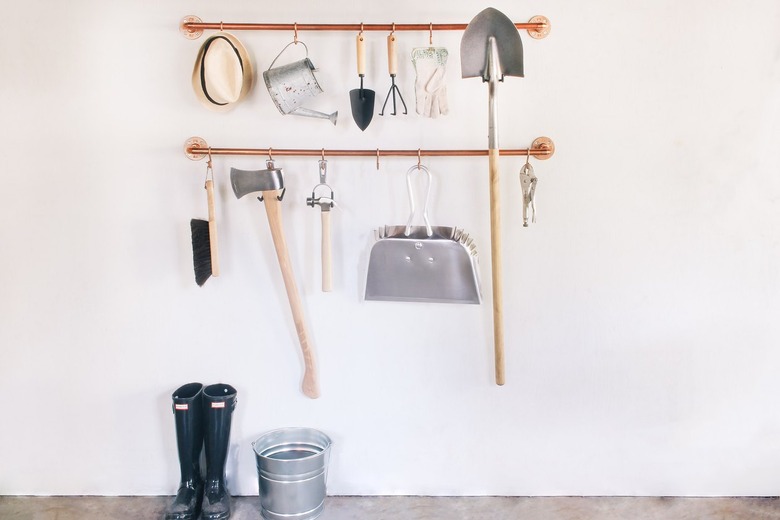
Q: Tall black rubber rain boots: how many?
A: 2